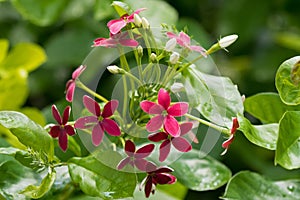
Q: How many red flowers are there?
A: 11